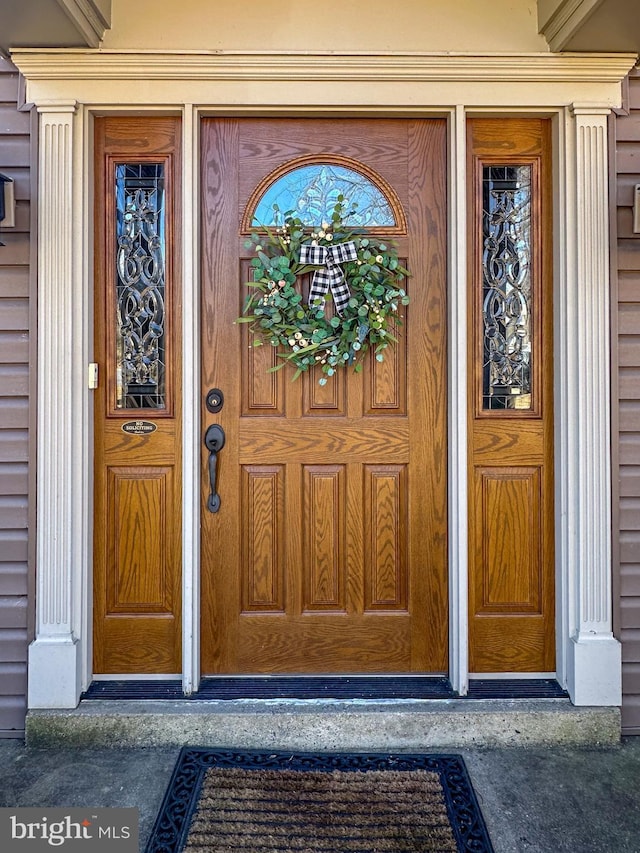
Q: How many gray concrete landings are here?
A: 1